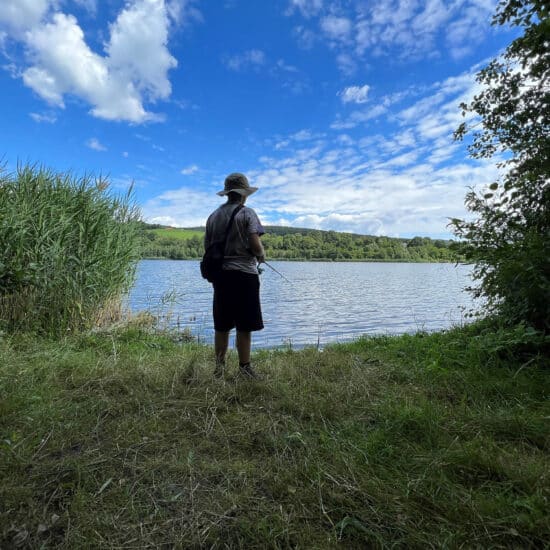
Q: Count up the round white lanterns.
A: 0